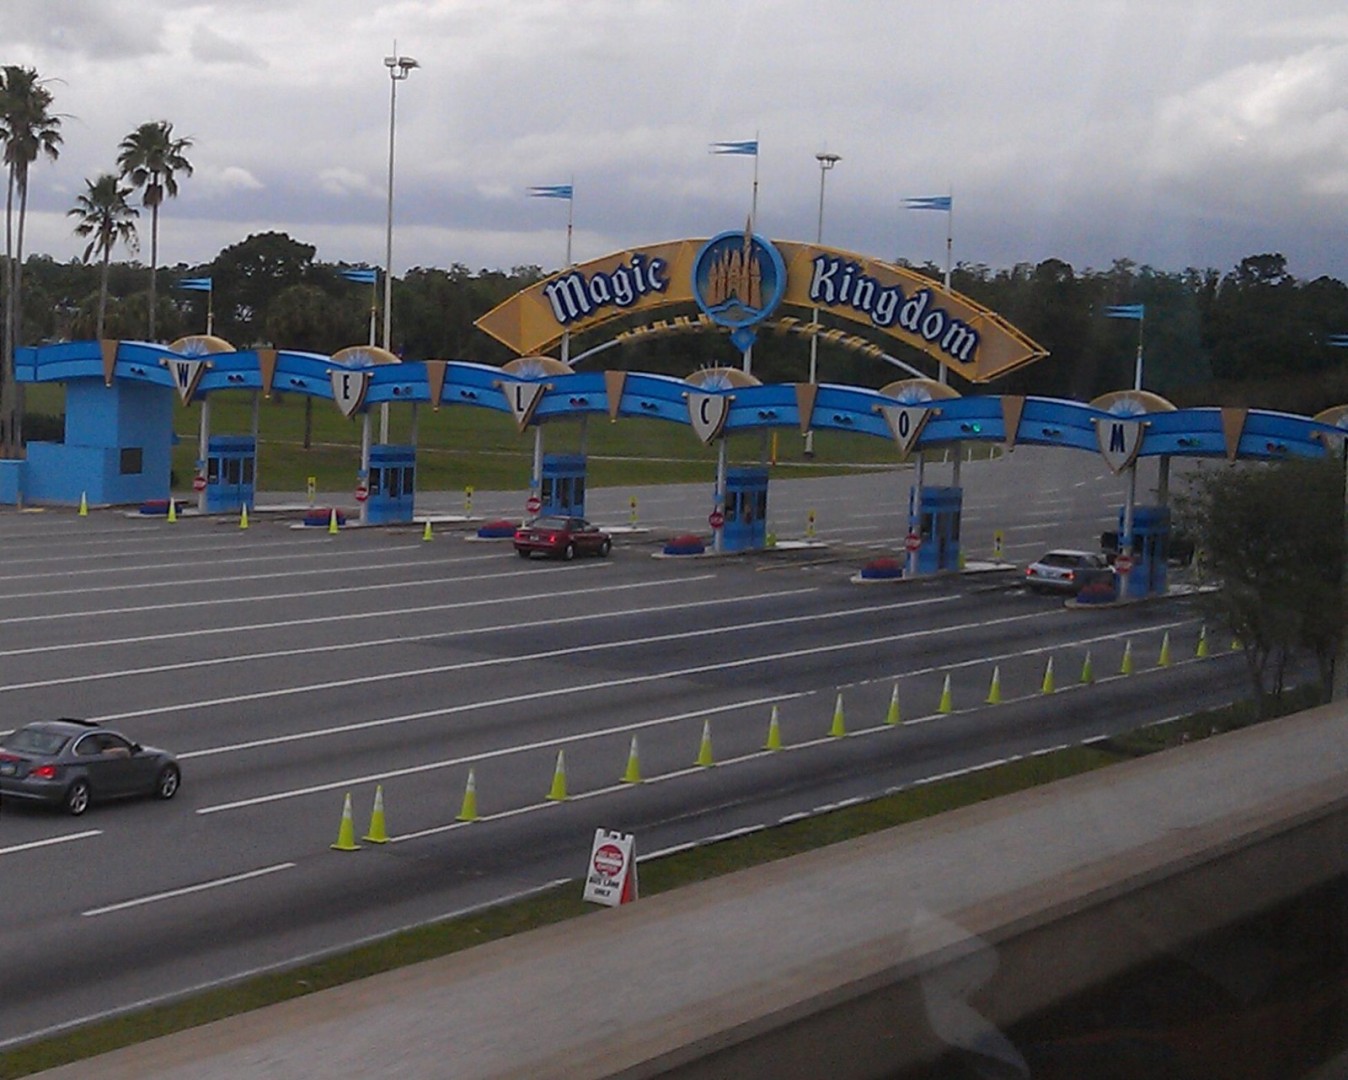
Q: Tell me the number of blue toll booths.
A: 6